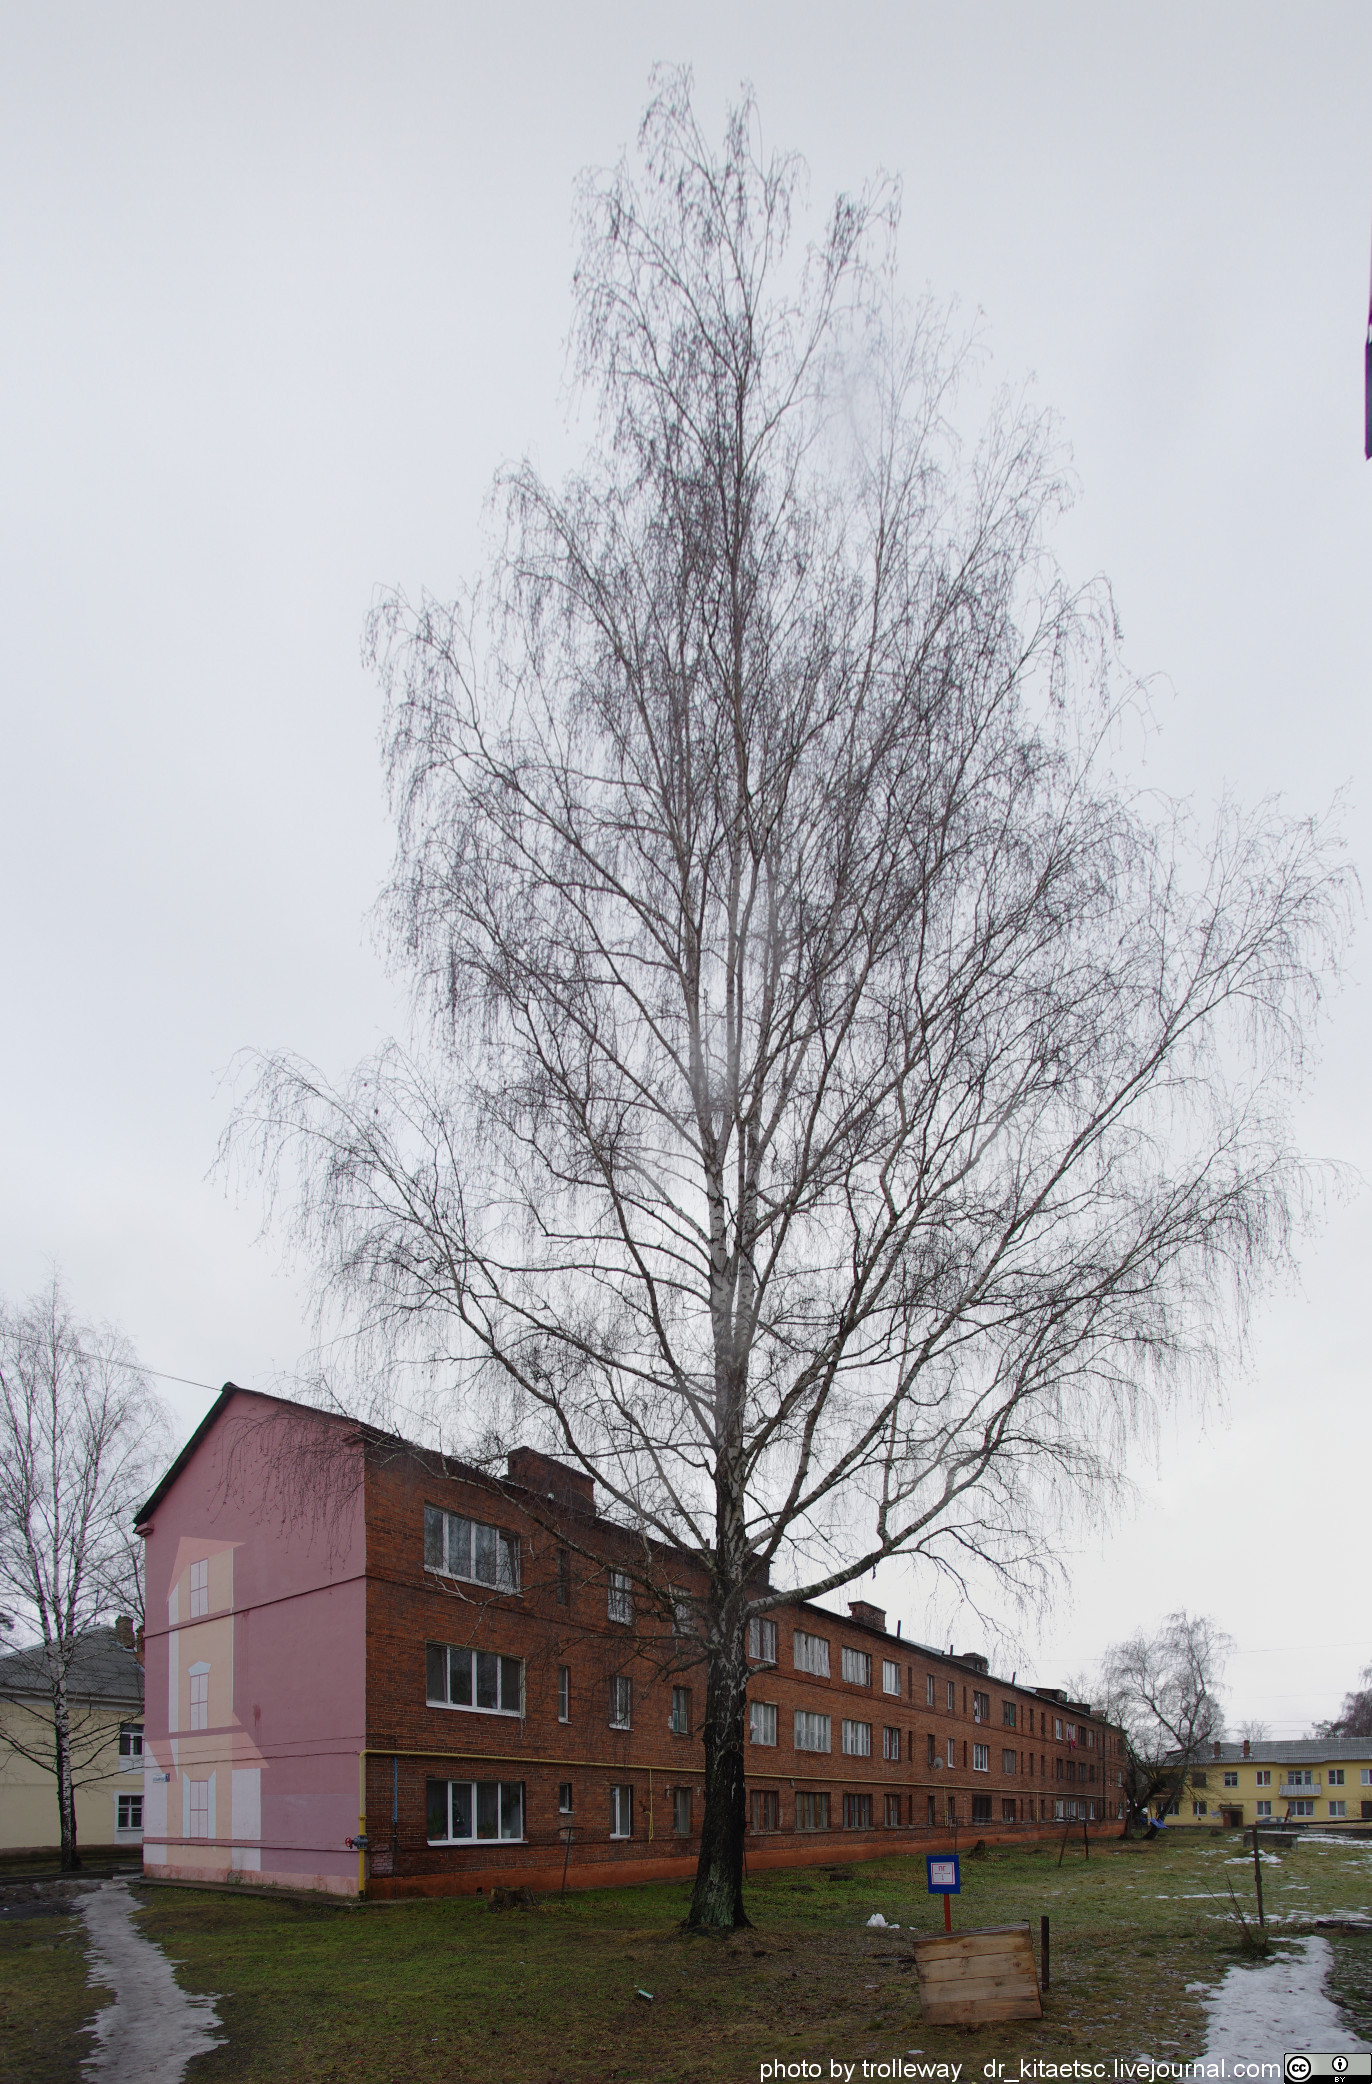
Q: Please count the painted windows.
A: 3